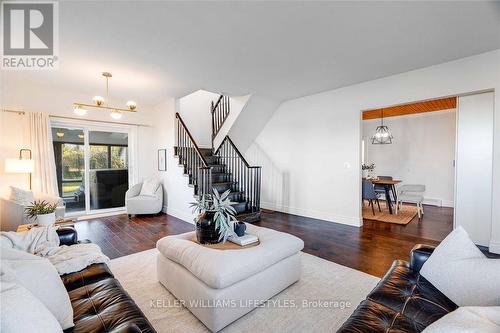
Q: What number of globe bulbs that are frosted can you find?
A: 4